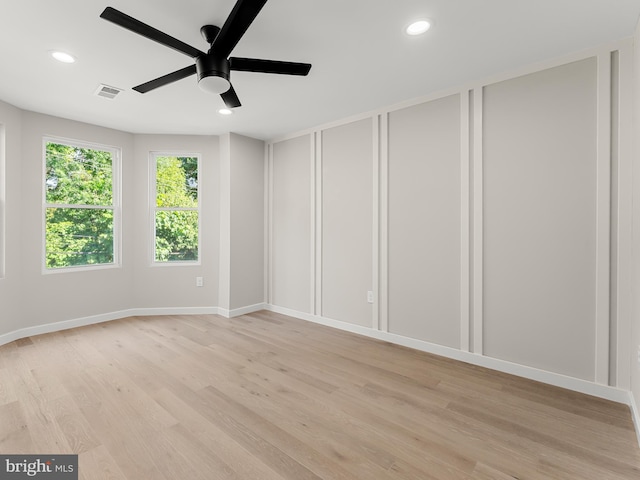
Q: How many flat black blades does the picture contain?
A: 5